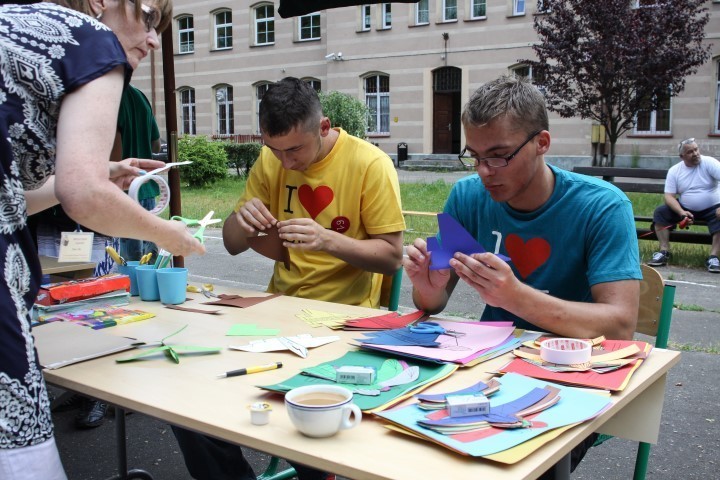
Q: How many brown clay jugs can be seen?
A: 0